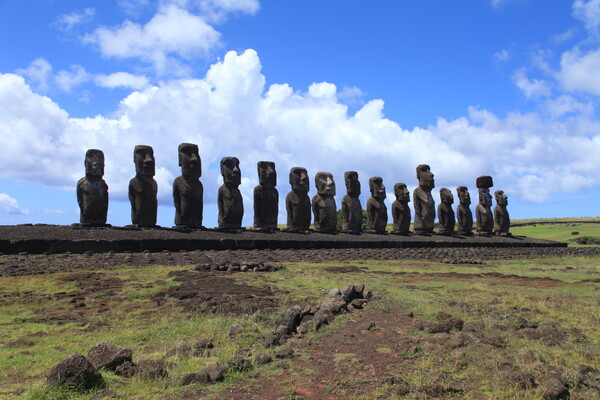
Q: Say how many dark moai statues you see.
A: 15